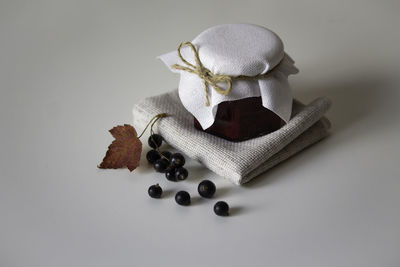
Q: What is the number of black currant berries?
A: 11